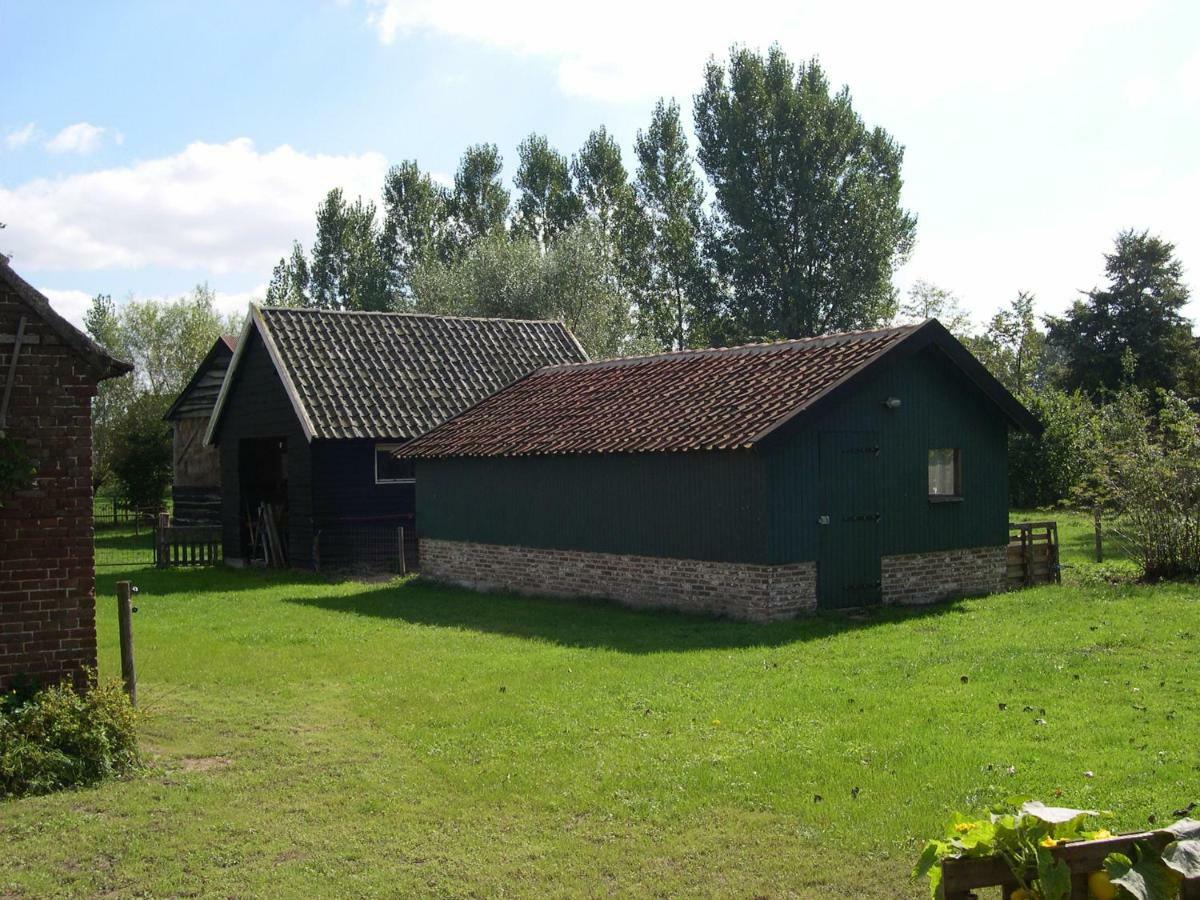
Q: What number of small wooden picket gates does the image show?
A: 1